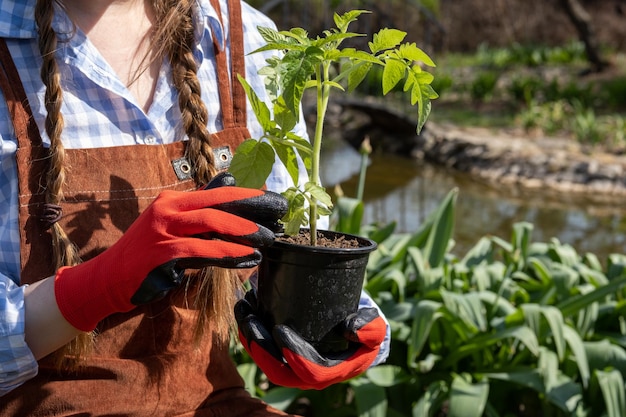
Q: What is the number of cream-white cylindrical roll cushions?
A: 0